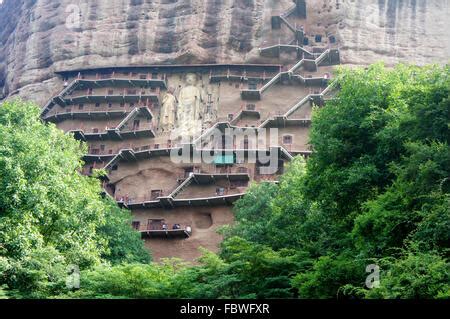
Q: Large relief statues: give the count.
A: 2